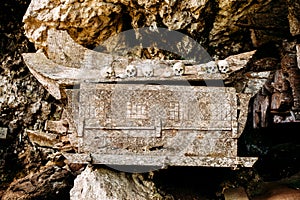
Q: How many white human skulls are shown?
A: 6